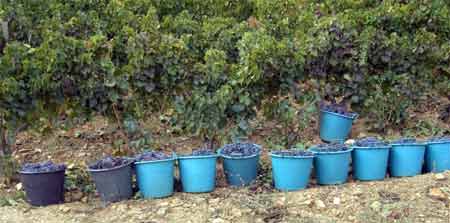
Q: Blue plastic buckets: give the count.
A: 9